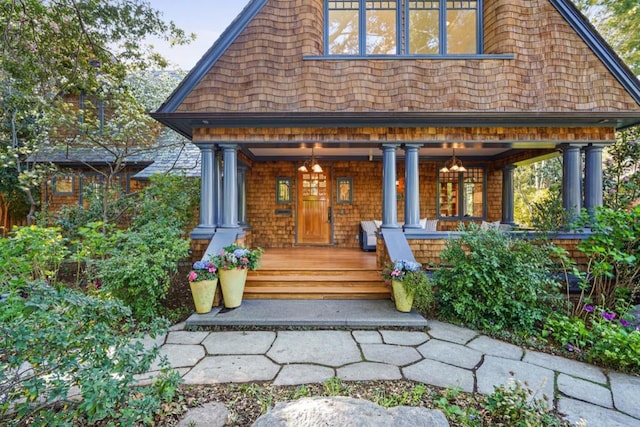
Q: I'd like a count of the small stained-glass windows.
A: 2